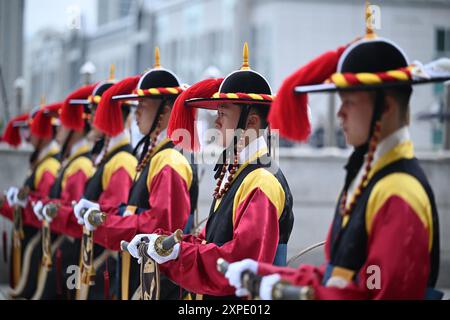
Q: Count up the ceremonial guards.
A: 6